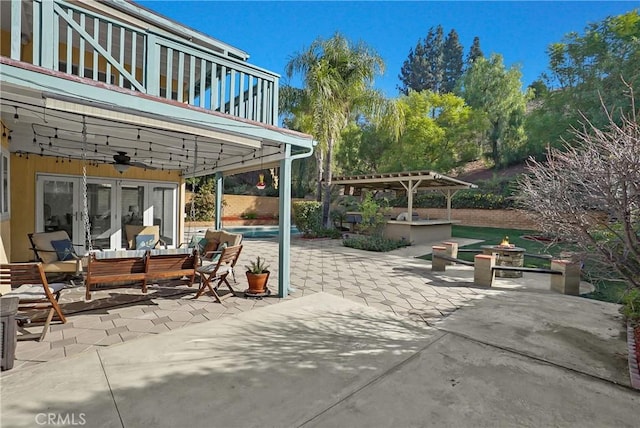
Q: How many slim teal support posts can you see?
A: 2